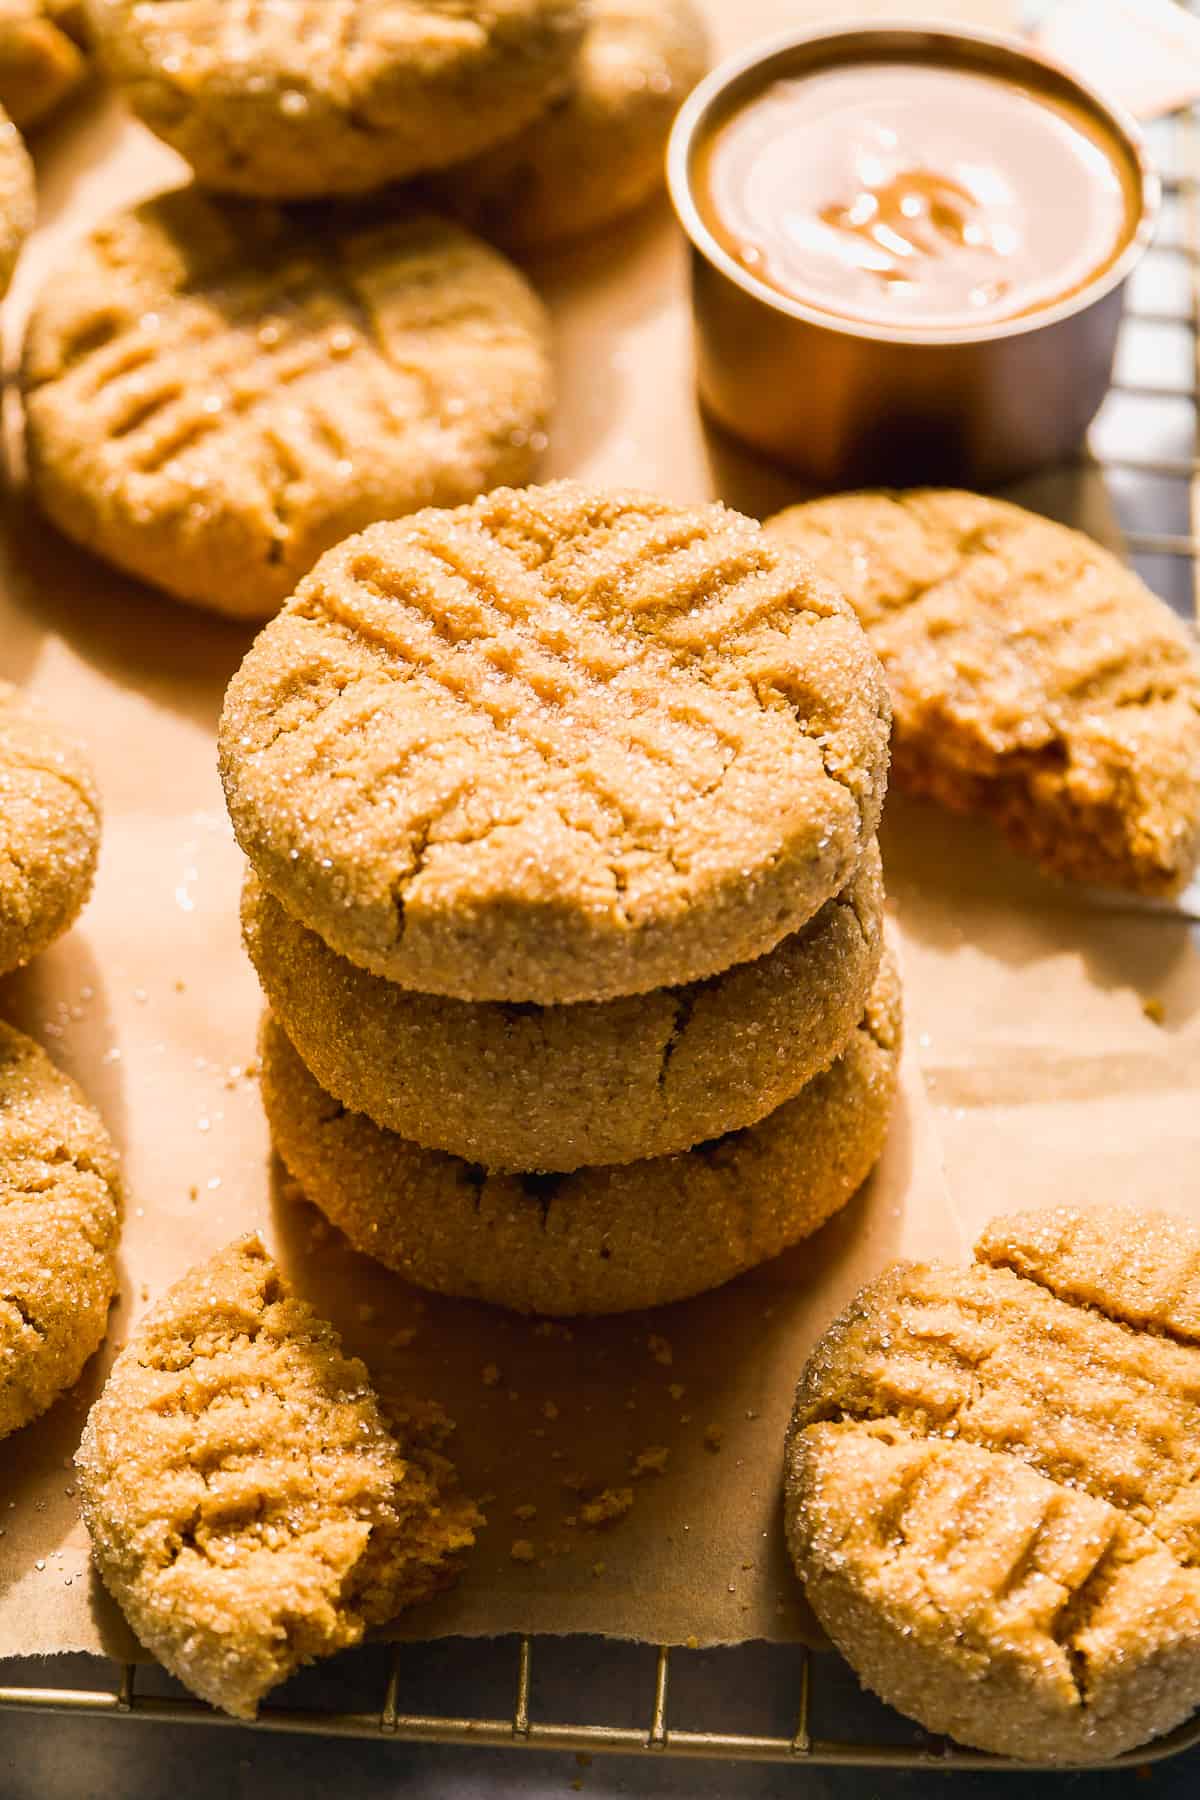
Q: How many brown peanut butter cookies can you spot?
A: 13